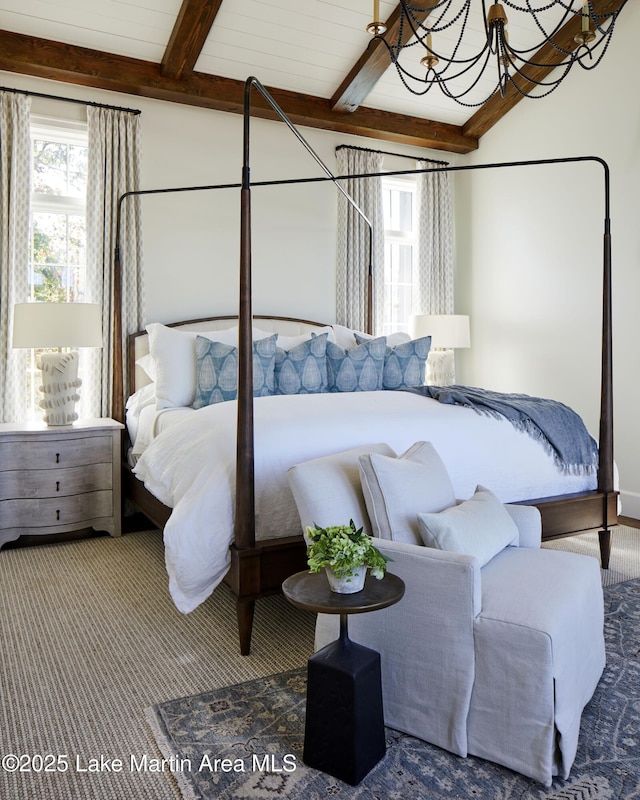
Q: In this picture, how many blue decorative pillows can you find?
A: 4